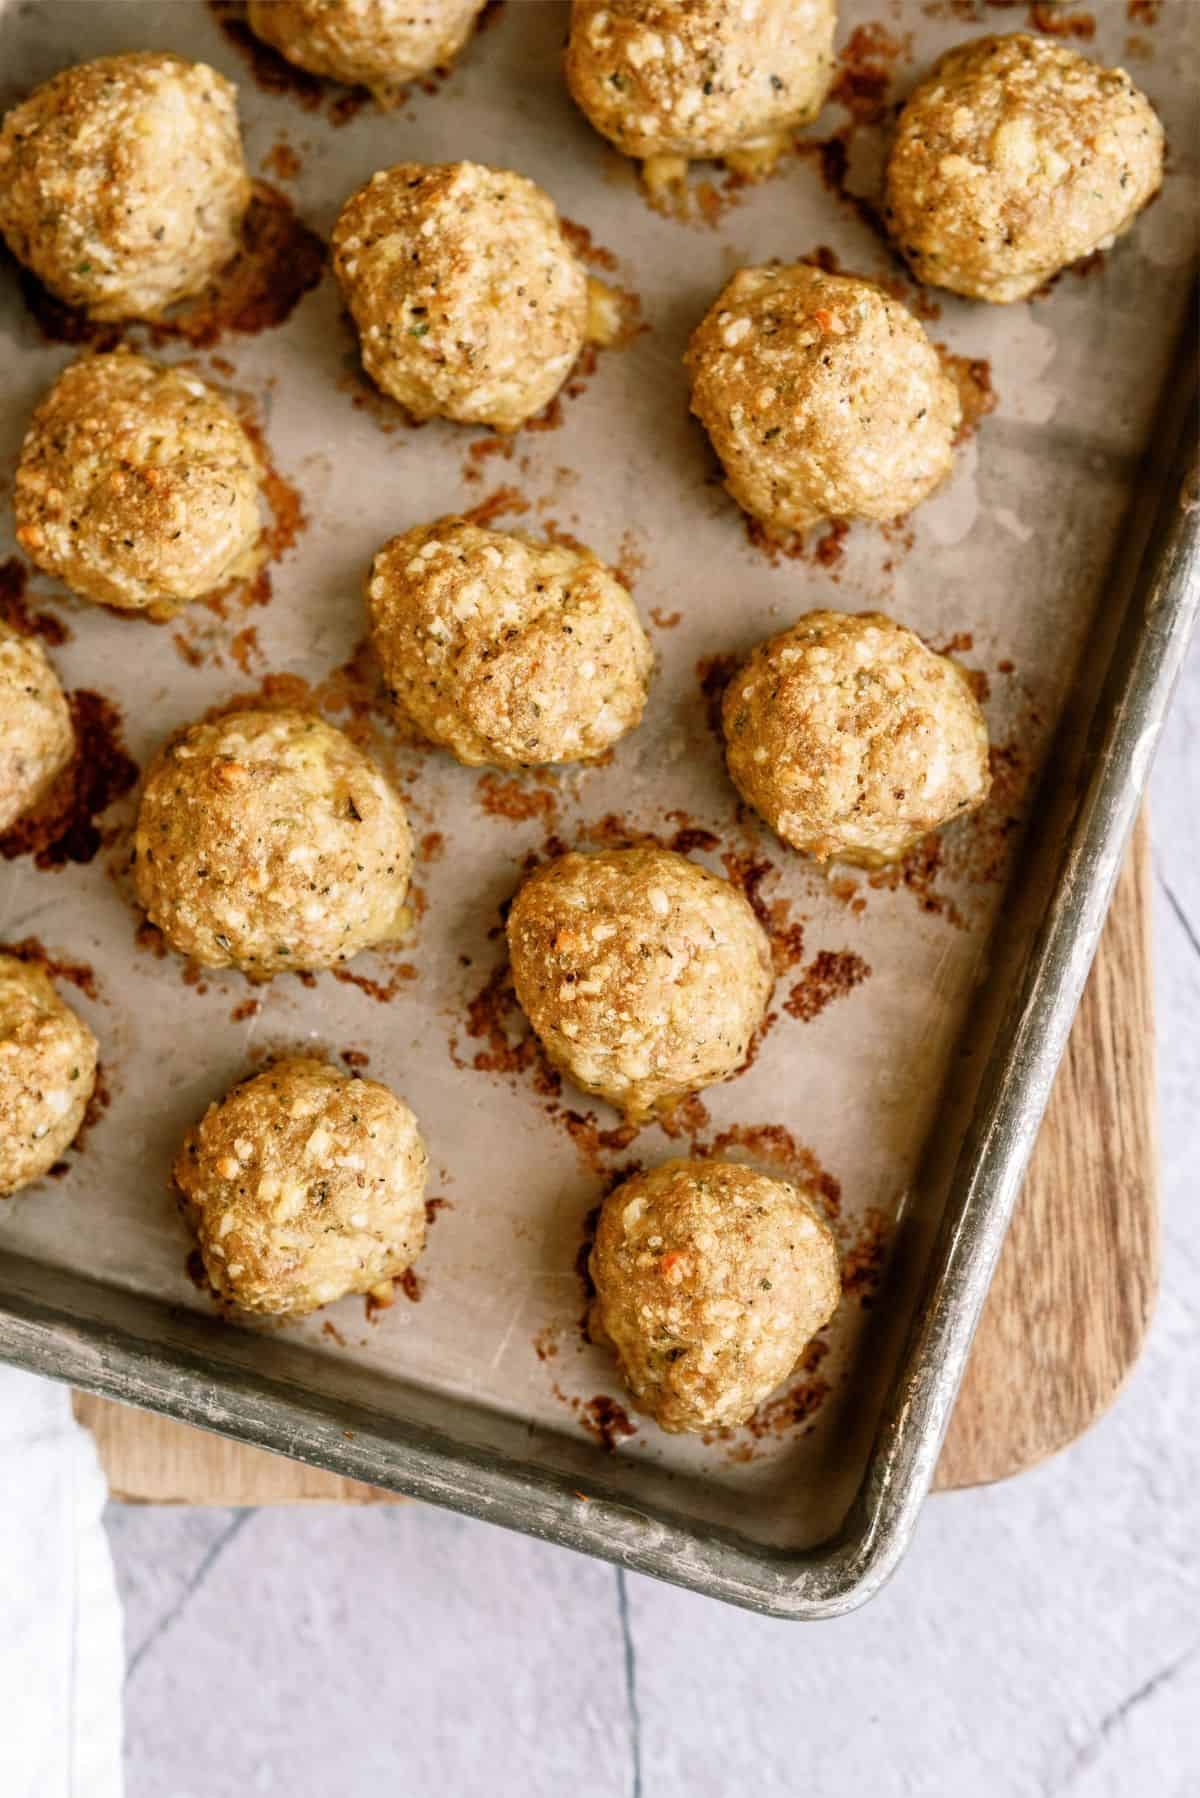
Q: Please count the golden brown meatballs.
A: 15